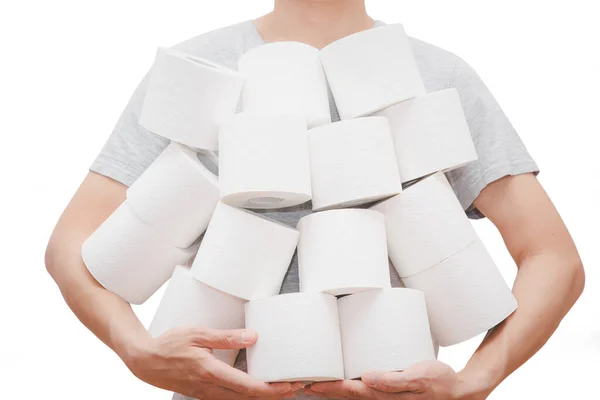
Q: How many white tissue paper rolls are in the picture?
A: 15